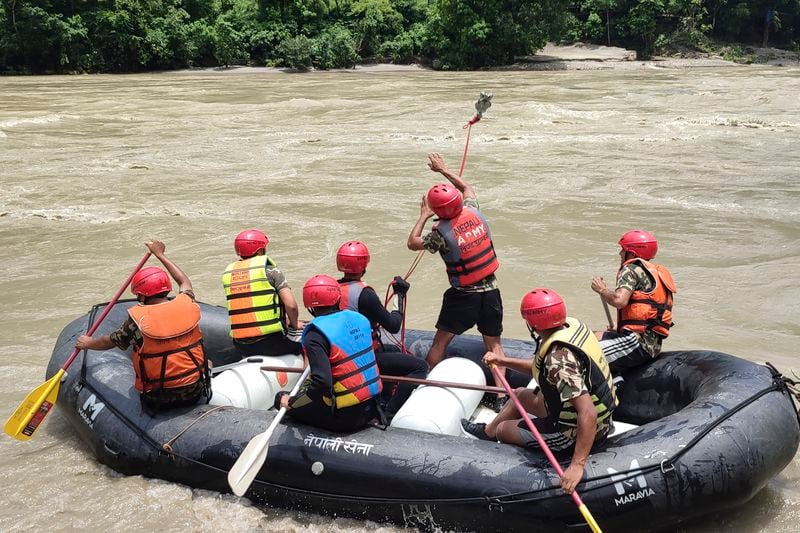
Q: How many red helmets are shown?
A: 7